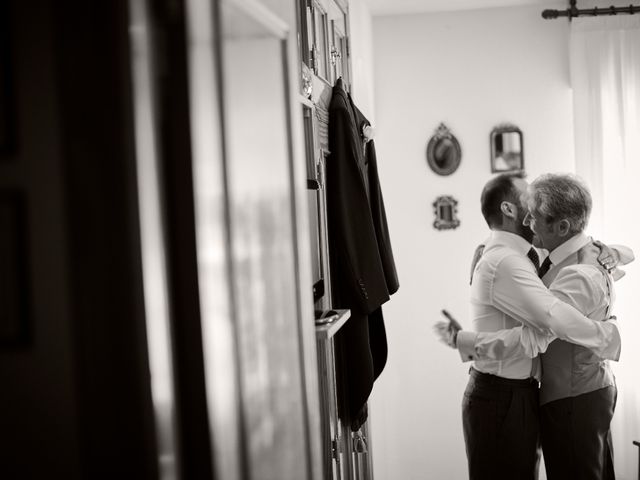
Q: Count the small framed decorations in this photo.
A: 3